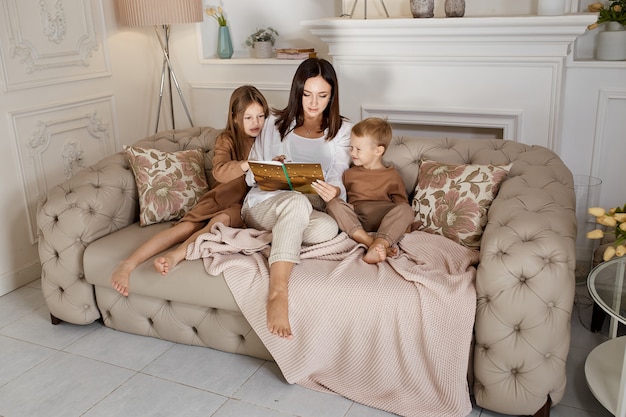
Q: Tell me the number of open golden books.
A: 1